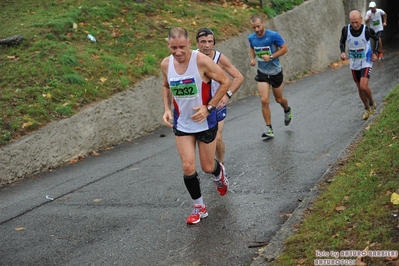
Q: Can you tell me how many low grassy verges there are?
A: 1